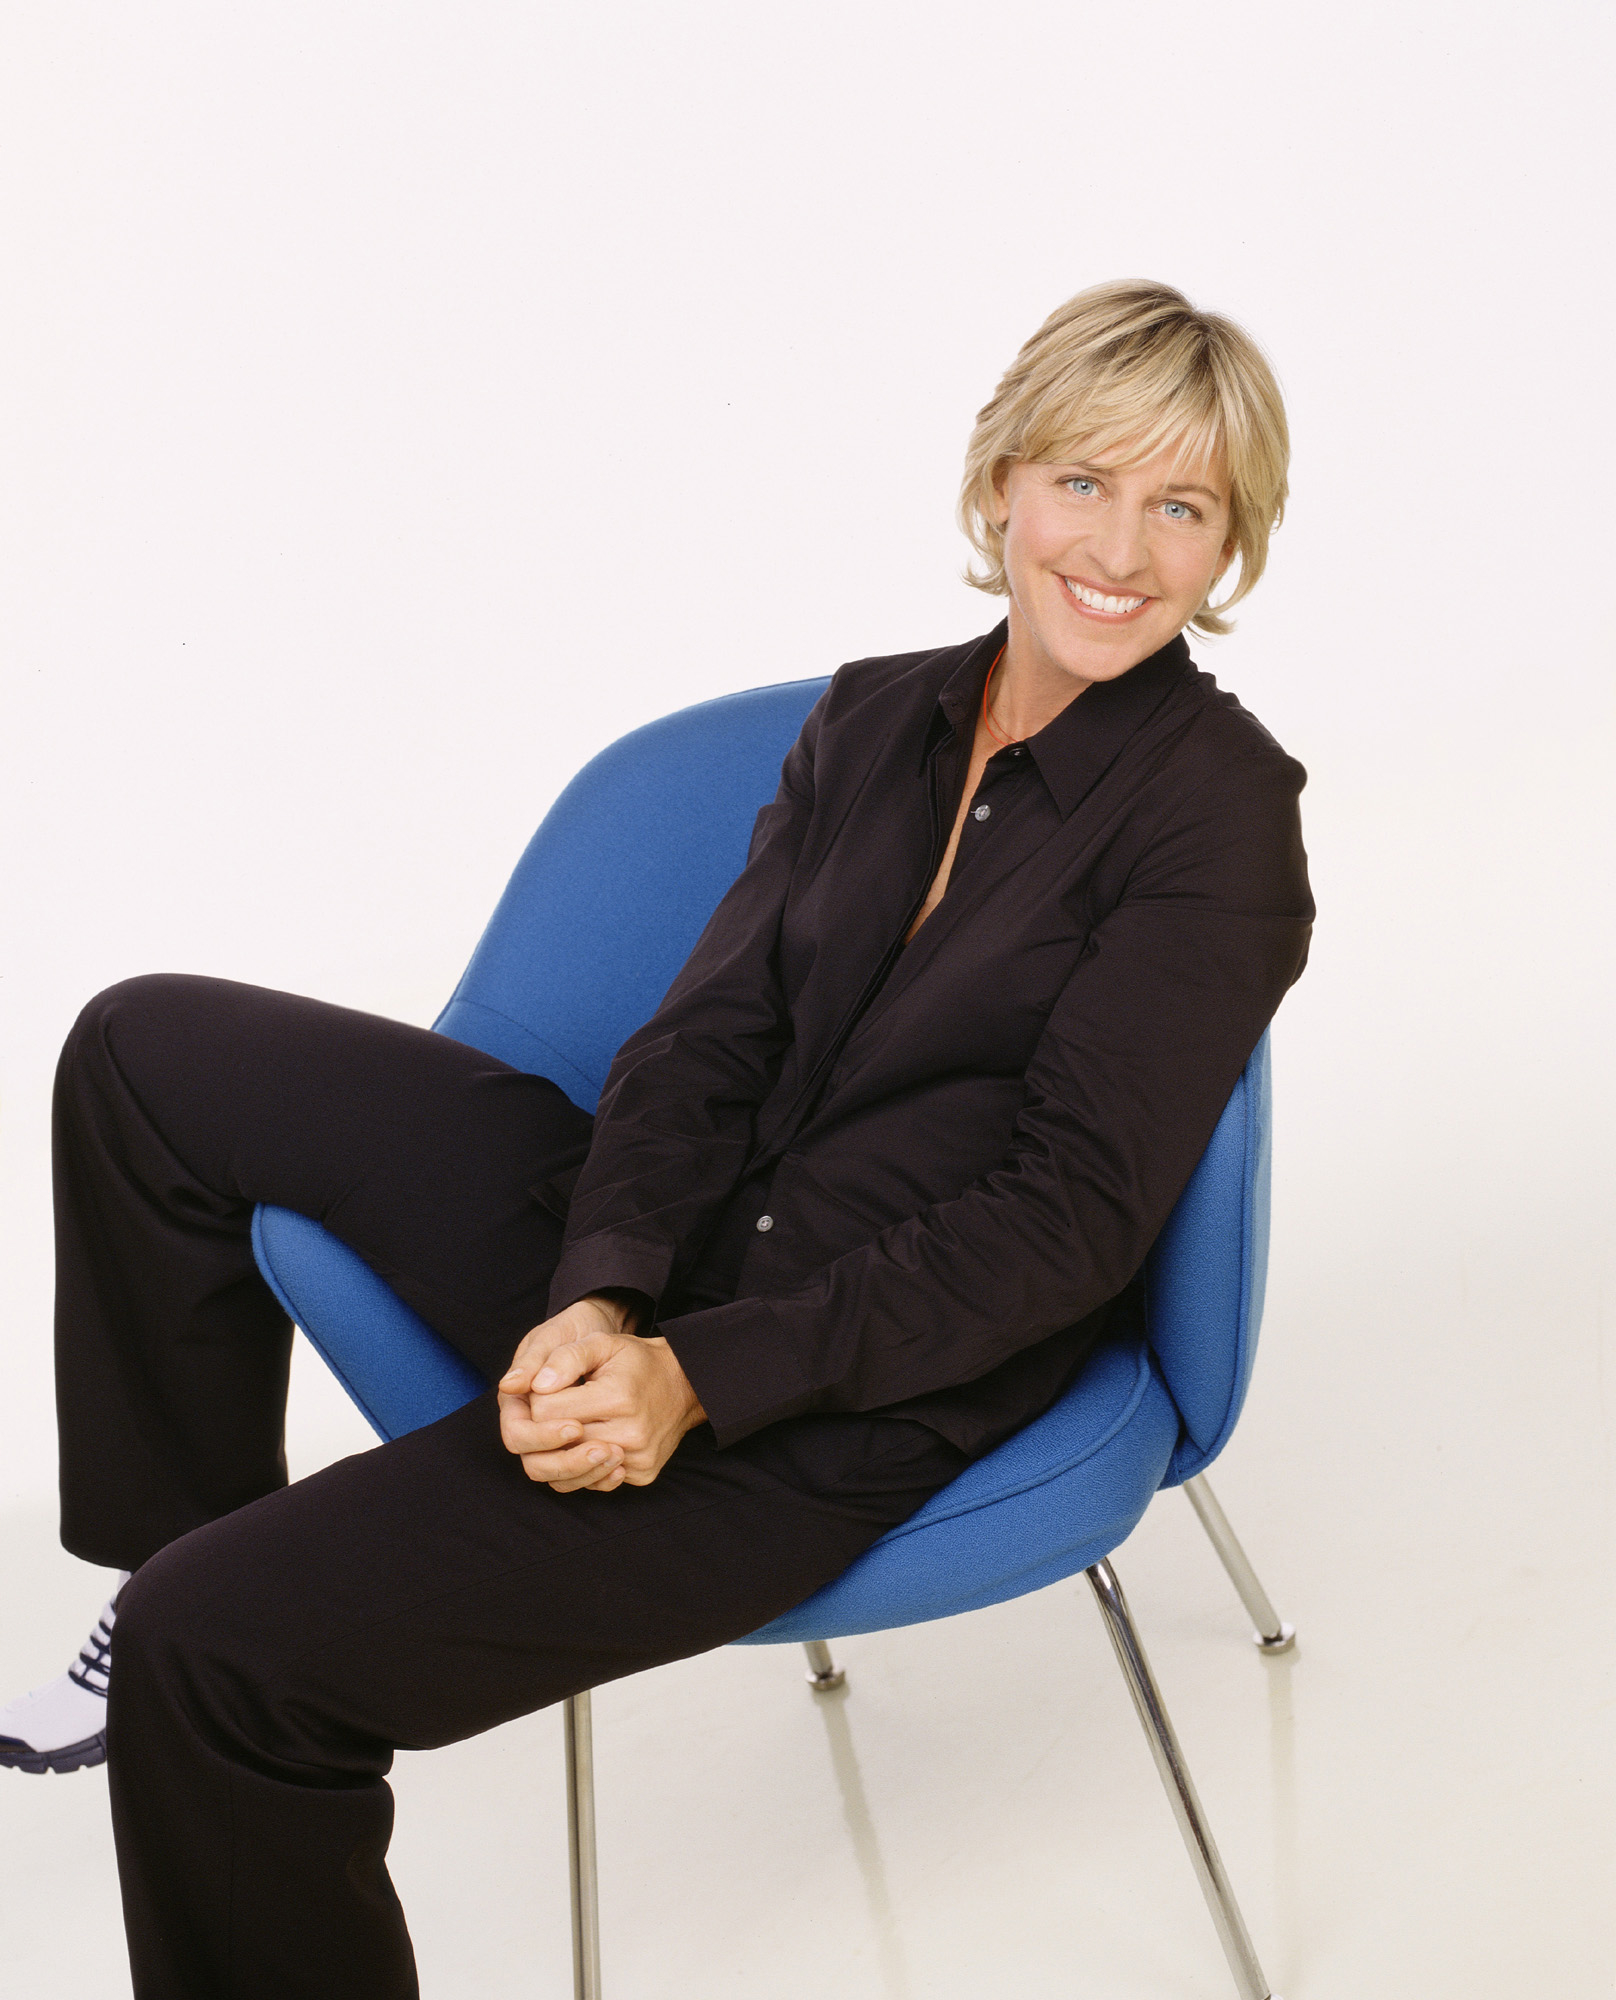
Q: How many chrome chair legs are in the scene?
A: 4